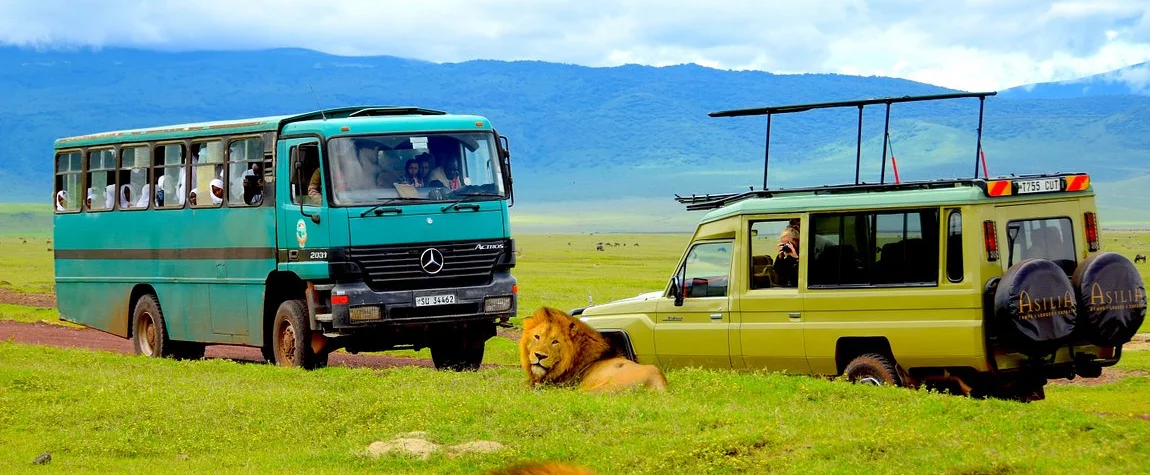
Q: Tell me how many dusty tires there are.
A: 3